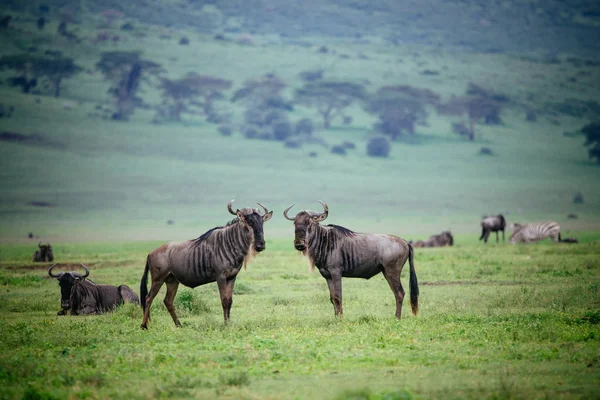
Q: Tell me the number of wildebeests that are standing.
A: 3